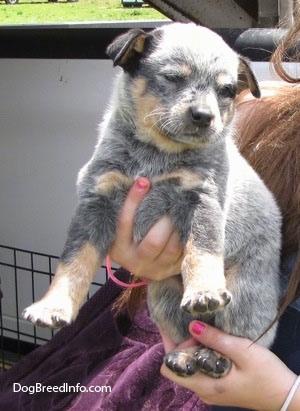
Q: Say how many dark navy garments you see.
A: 1